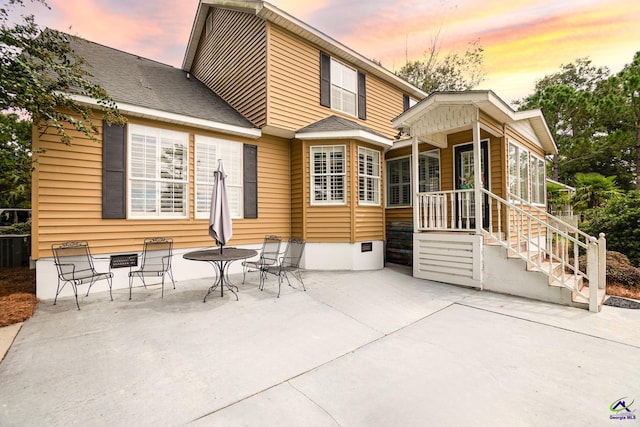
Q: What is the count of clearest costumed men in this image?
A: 0